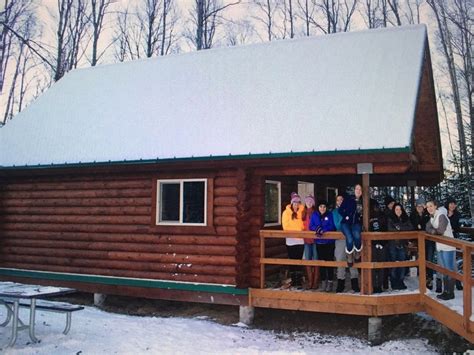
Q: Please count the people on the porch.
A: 11